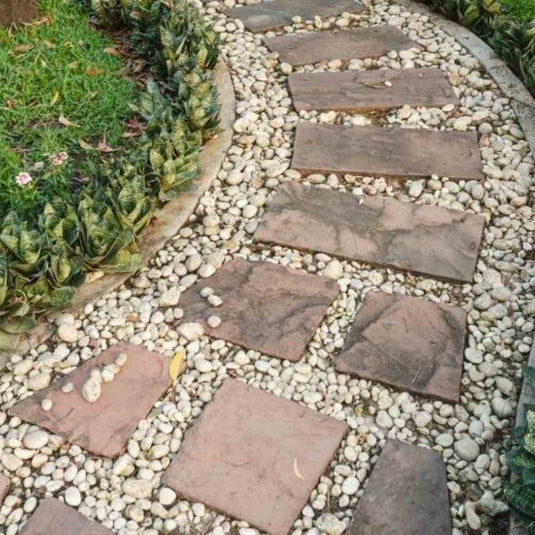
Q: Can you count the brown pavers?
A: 12